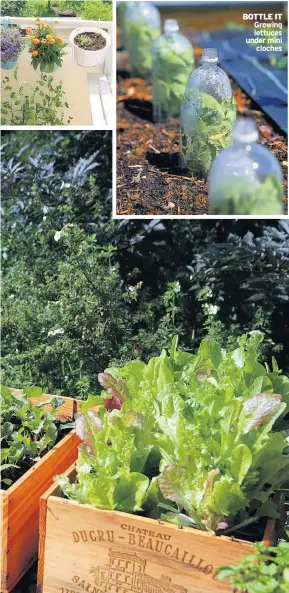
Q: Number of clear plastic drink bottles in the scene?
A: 4